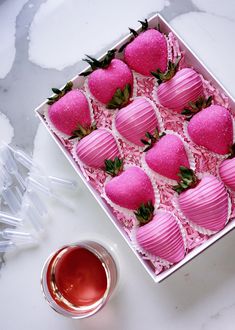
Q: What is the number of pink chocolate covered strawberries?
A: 12